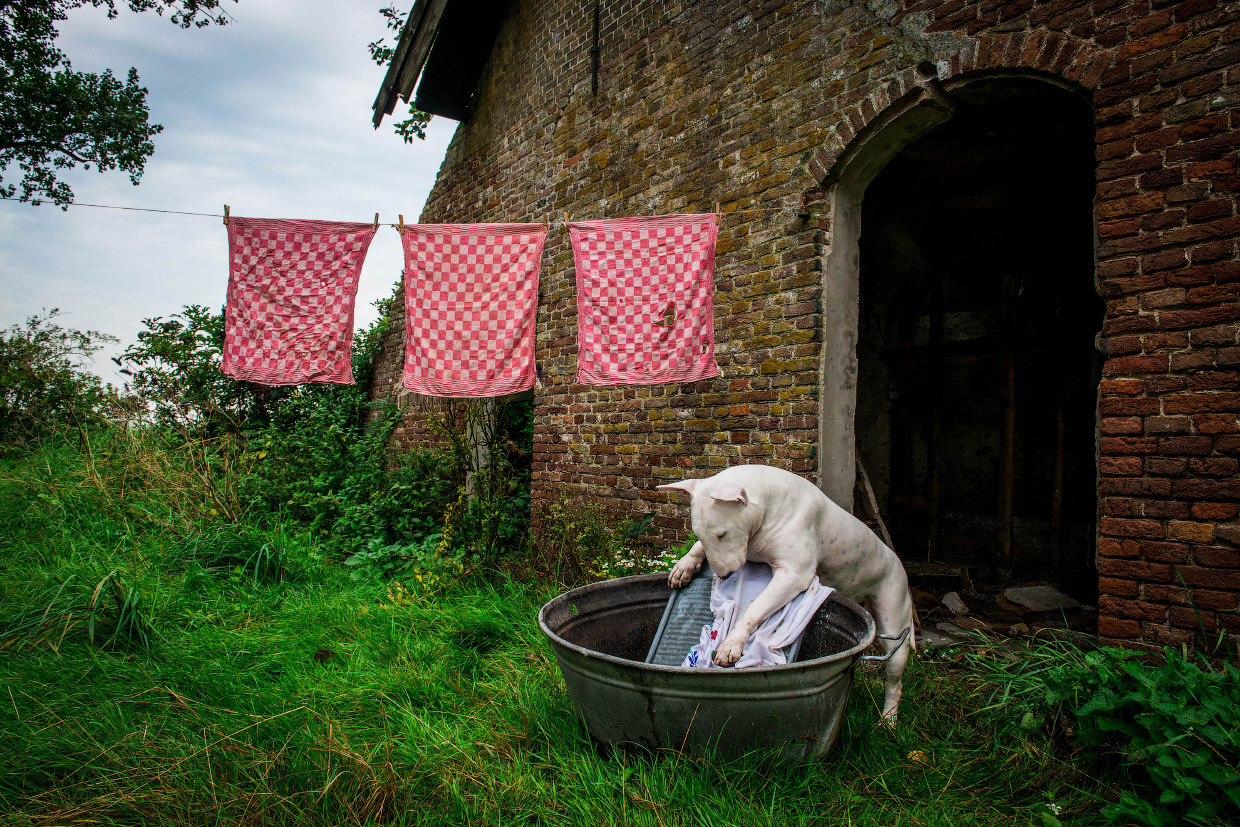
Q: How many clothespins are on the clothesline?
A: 6